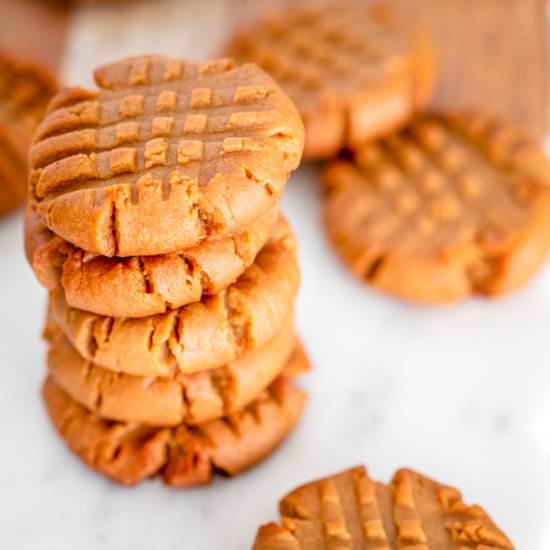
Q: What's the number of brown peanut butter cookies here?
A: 9